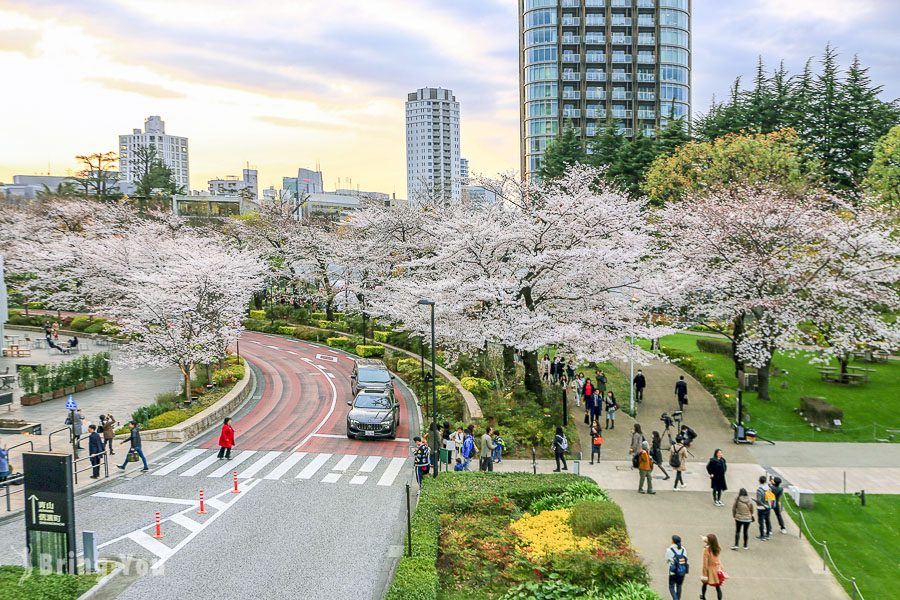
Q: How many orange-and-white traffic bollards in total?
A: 3